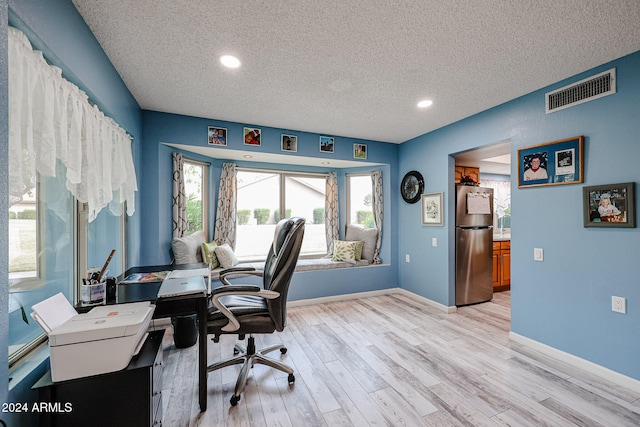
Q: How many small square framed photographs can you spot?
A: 5